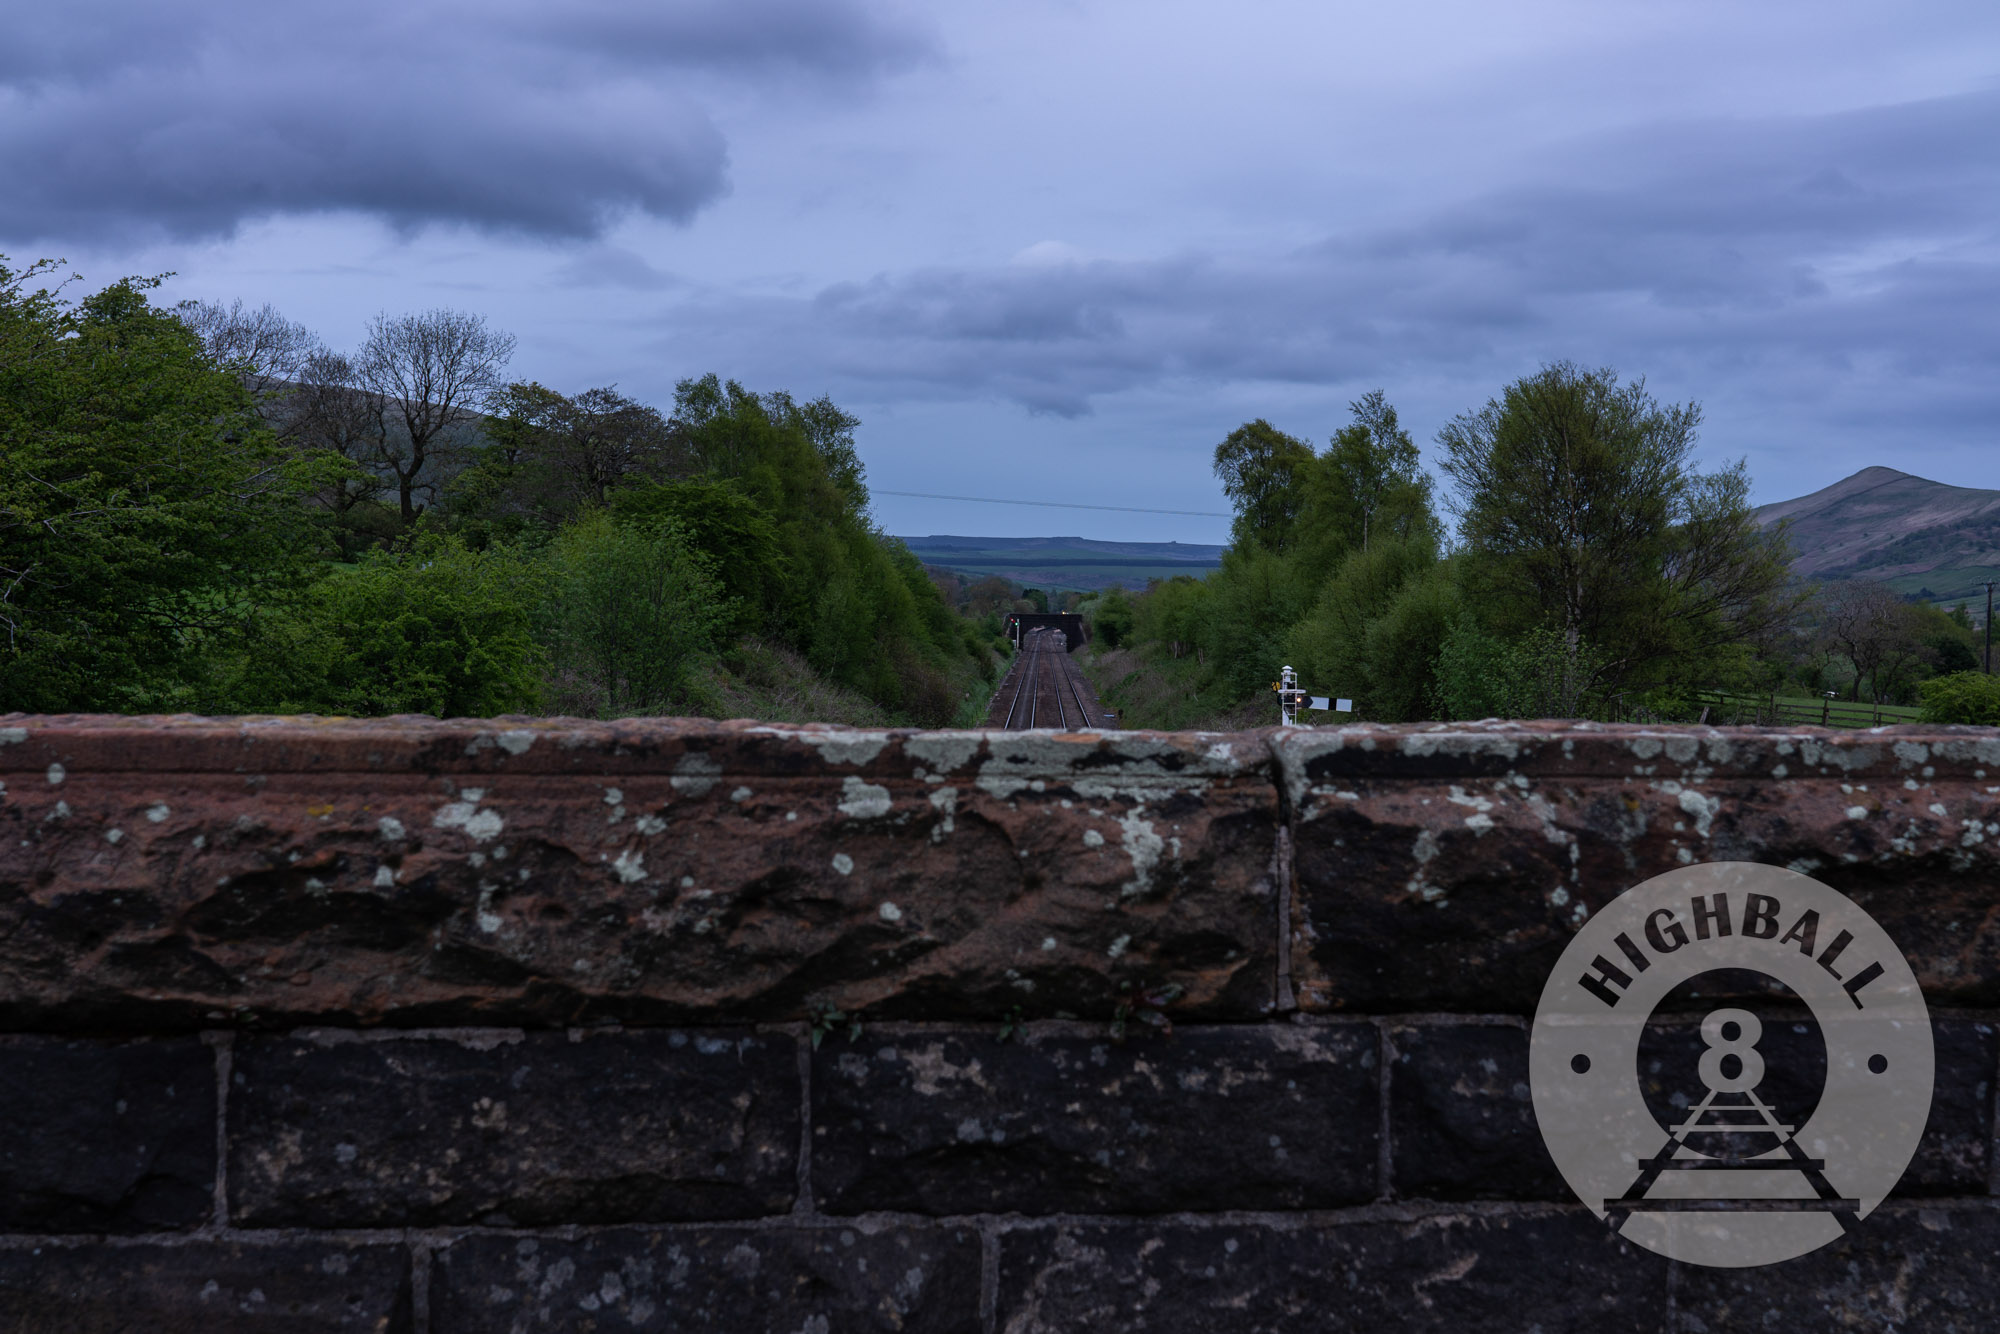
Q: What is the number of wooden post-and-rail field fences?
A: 1